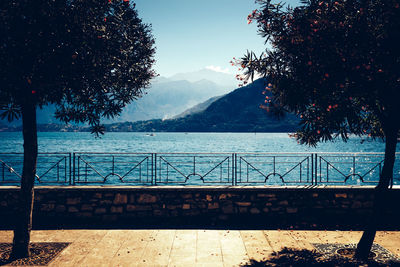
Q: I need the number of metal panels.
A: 5